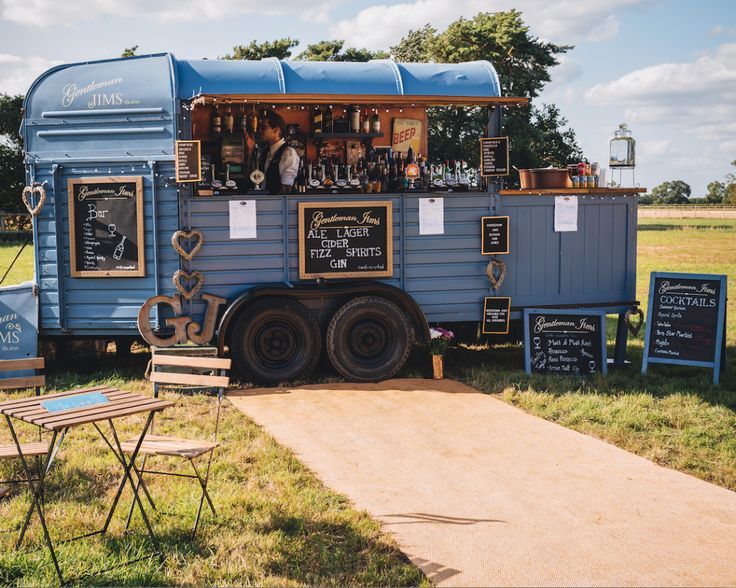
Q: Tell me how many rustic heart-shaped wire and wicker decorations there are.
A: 5